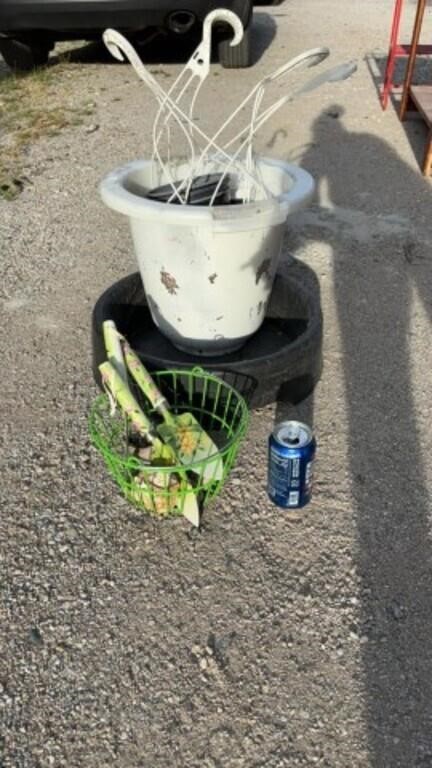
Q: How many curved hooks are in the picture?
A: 4